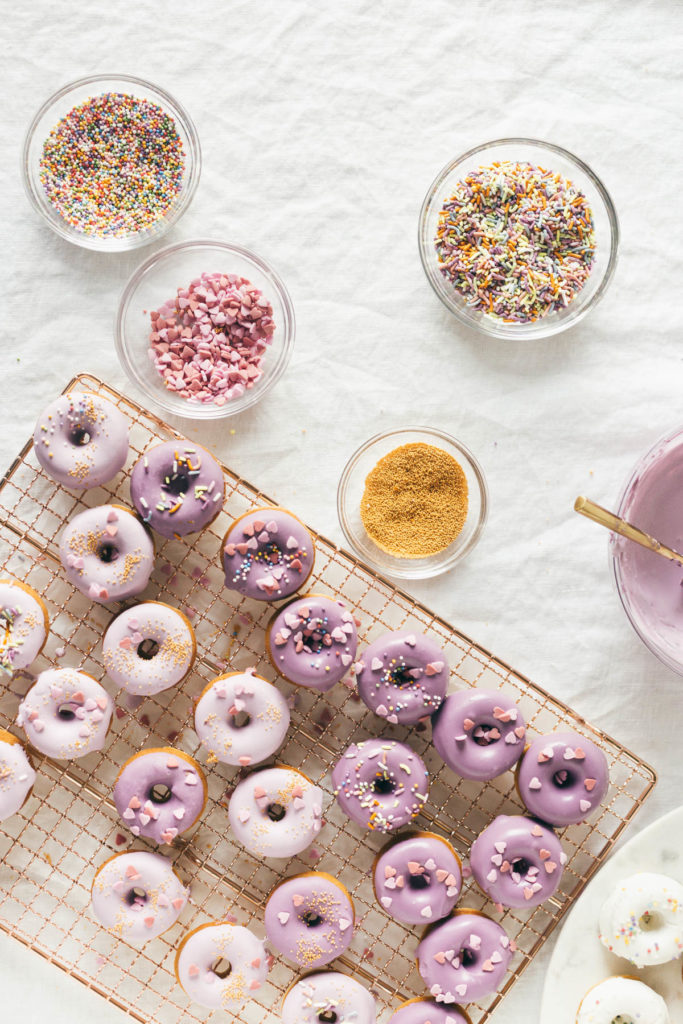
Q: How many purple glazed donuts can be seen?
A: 13